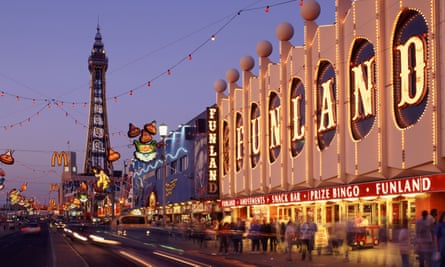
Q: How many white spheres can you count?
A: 6